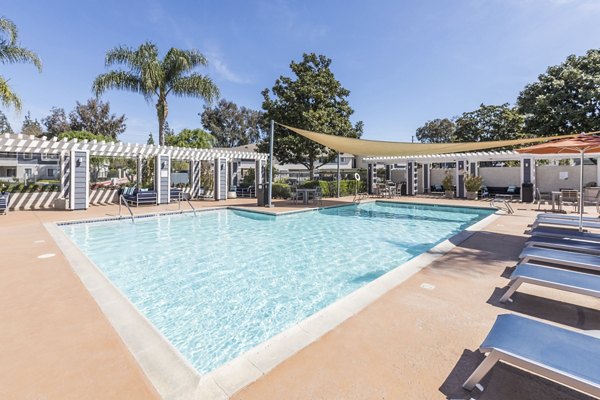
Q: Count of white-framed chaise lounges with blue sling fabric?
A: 7